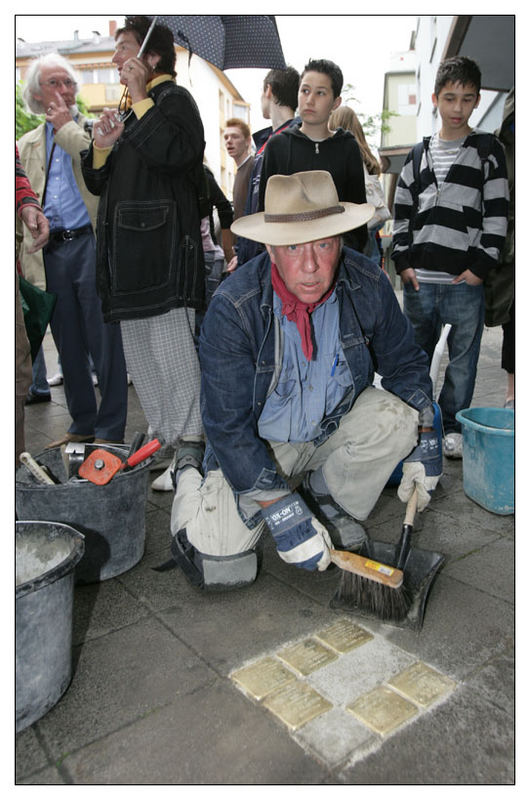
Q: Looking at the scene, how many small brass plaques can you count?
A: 6